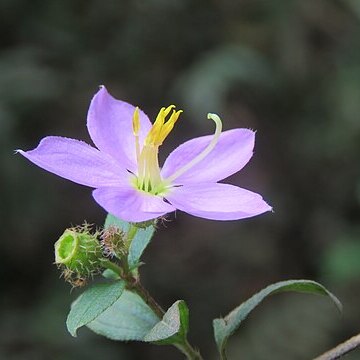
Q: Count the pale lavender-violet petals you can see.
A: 5